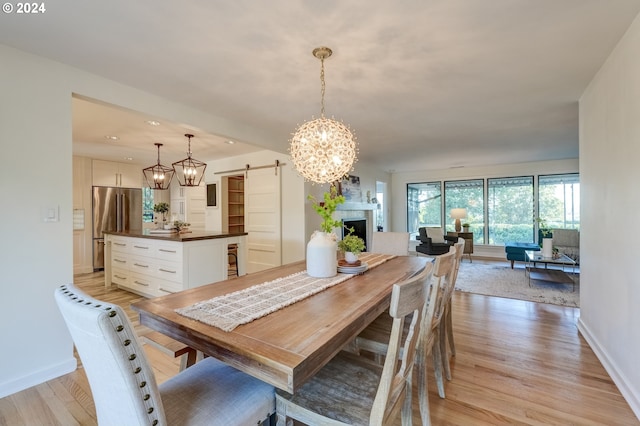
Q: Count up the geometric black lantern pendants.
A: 2